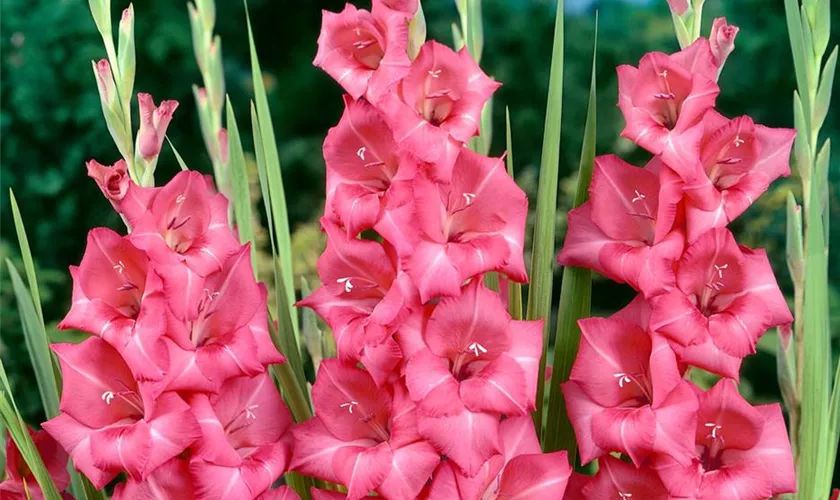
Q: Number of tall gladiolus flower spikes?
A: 3